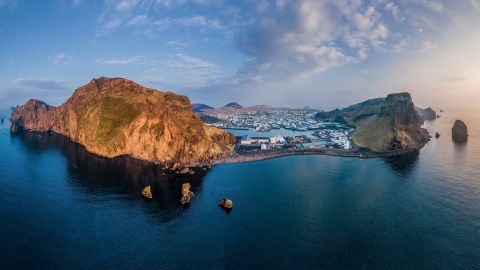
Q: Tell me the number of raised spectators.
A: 0